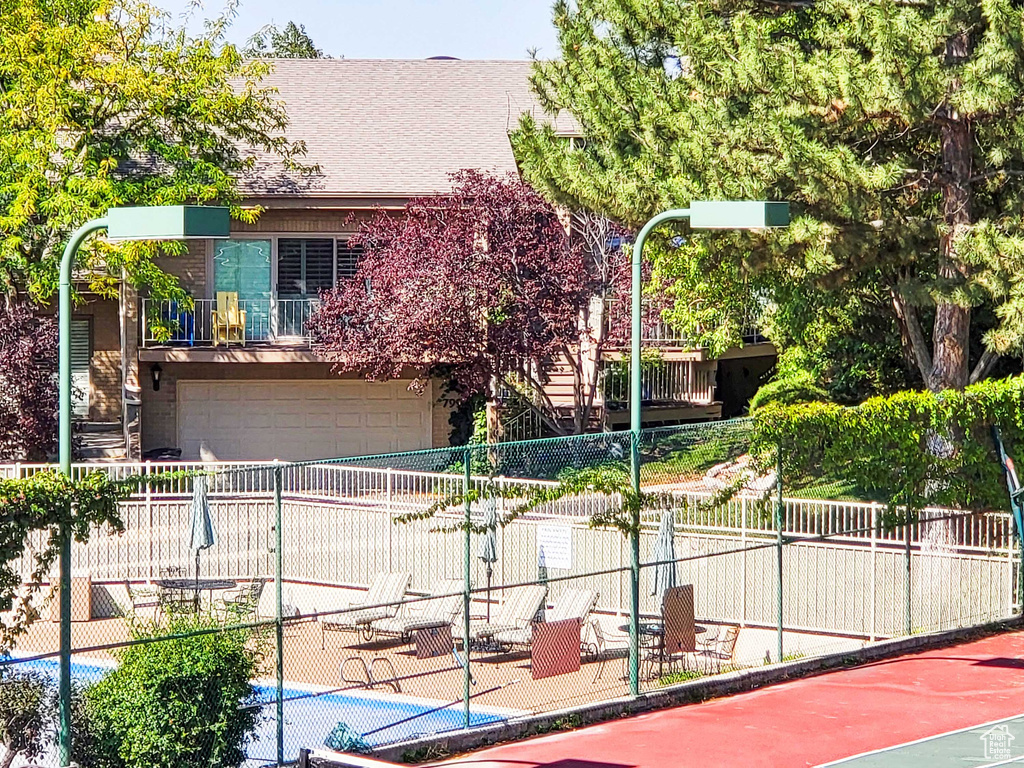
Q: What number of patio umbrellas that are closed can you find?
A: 3